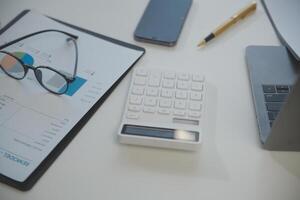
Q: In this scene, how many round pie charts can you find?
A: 1